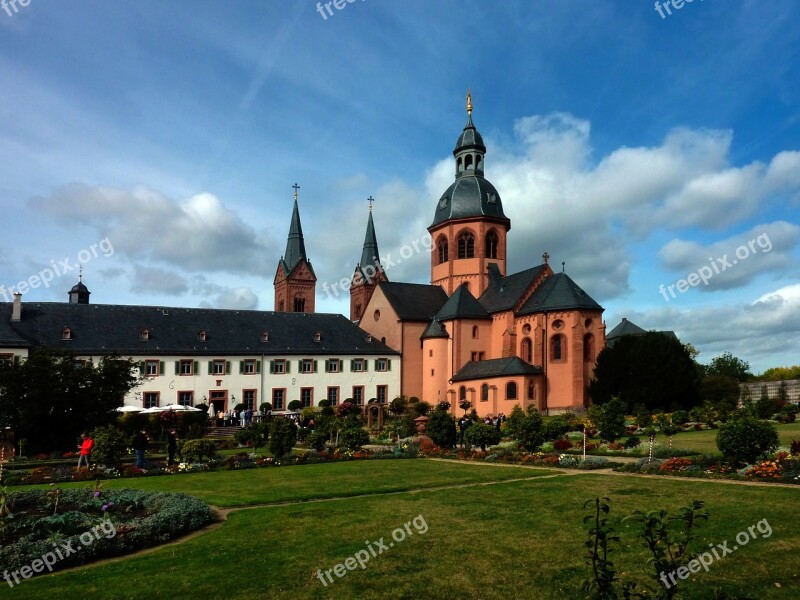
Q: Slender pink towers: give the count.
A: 2